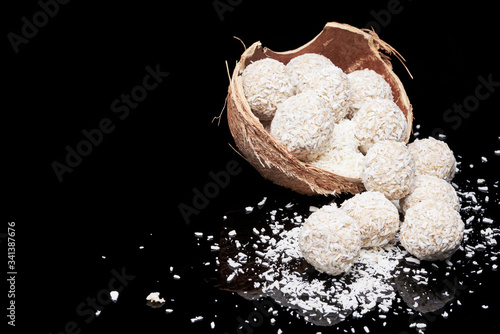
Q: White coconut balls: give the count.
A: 12